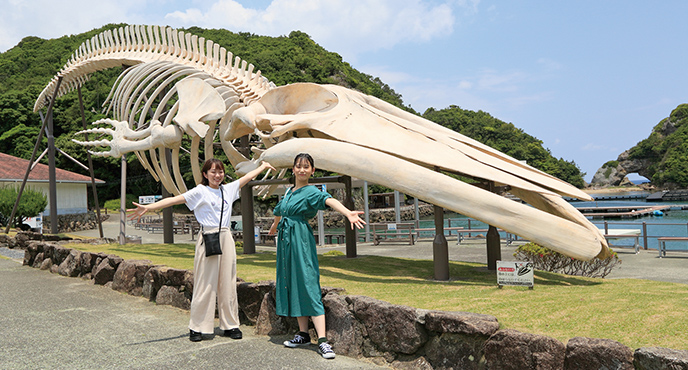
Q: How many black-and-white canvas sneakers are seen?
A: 2